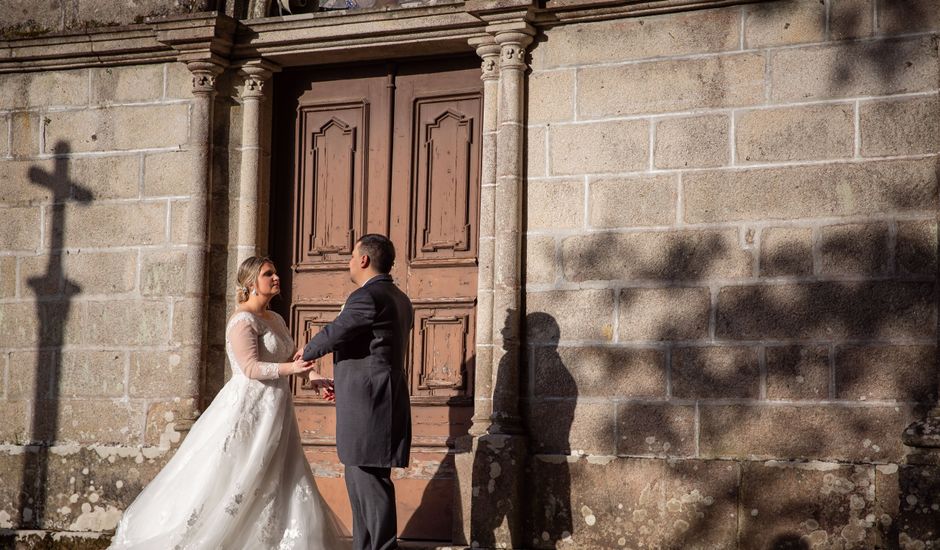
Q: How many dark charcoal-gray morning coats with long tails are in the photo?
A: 1